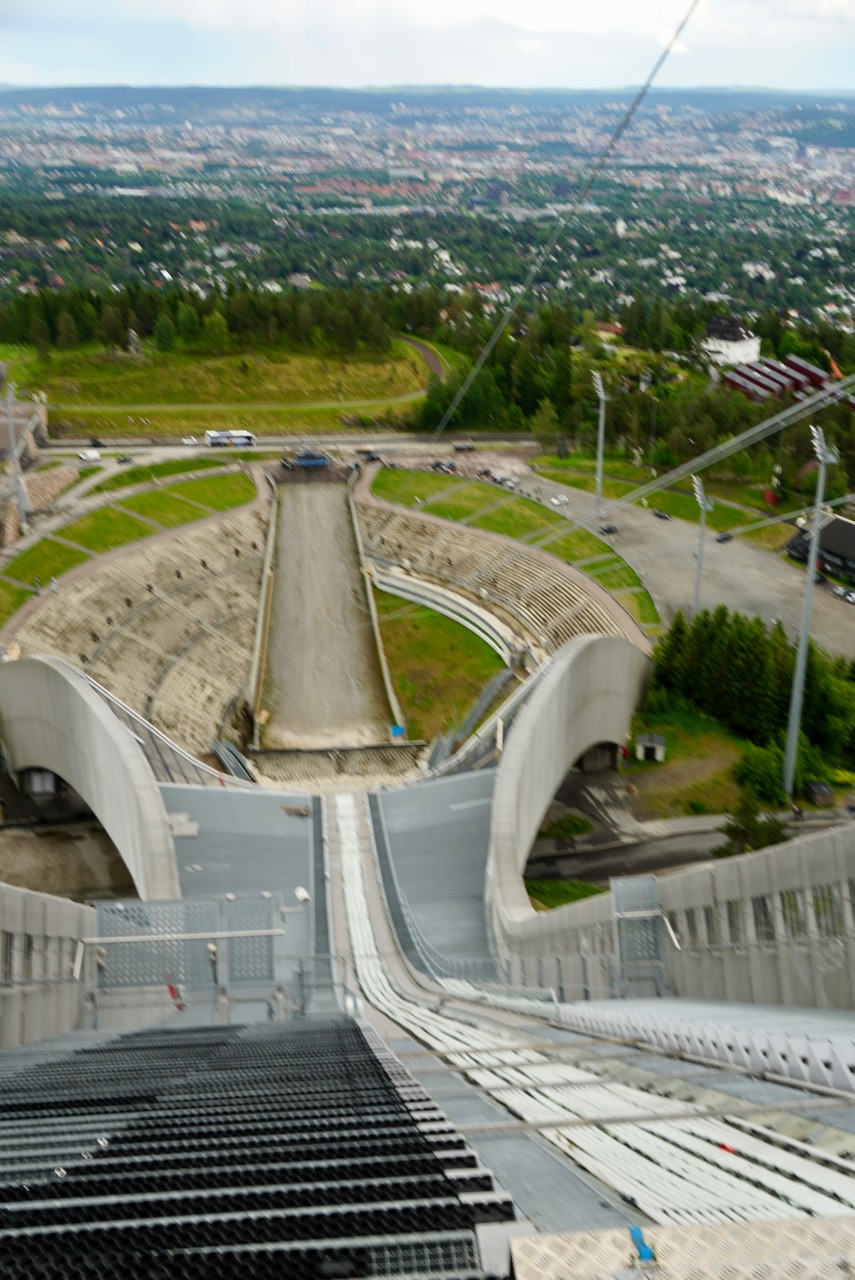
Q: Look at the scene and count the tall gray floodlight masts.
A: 4